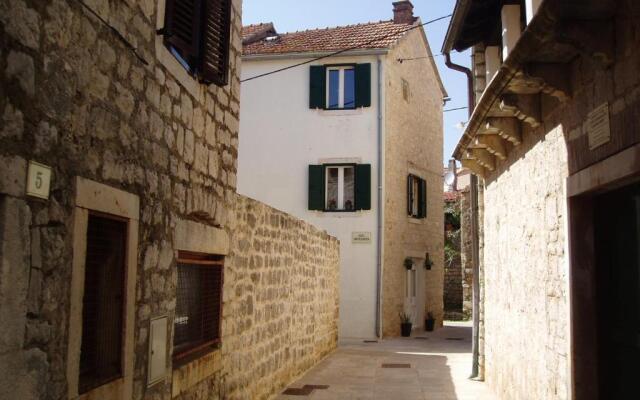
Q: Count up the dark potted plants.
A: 4